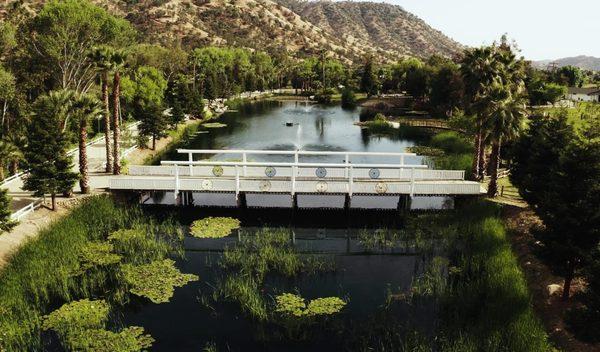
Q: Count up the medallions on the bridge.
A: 8